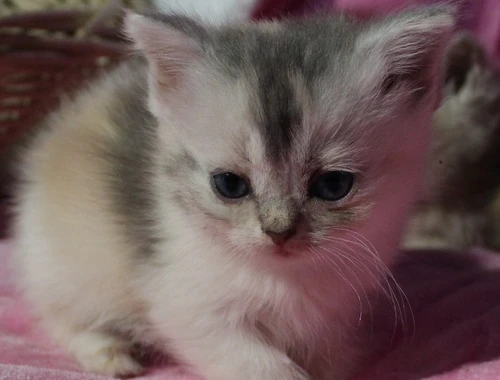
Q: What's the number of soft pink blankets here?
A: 1